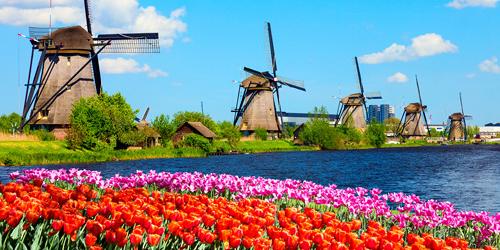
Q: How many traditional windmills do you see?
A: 5